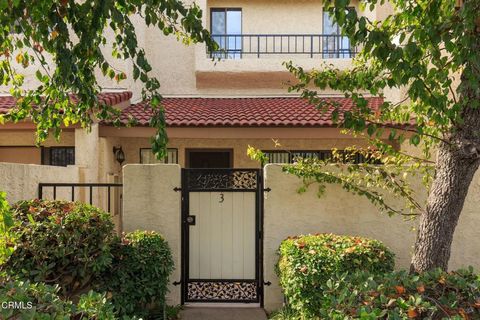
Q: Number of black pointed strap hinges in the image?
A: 4